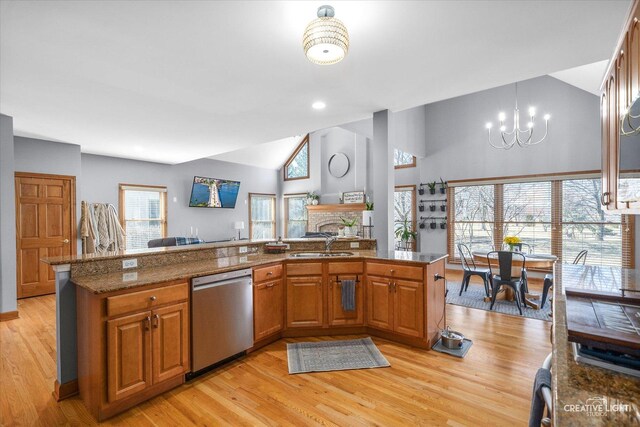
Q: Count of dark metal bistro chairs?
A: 4